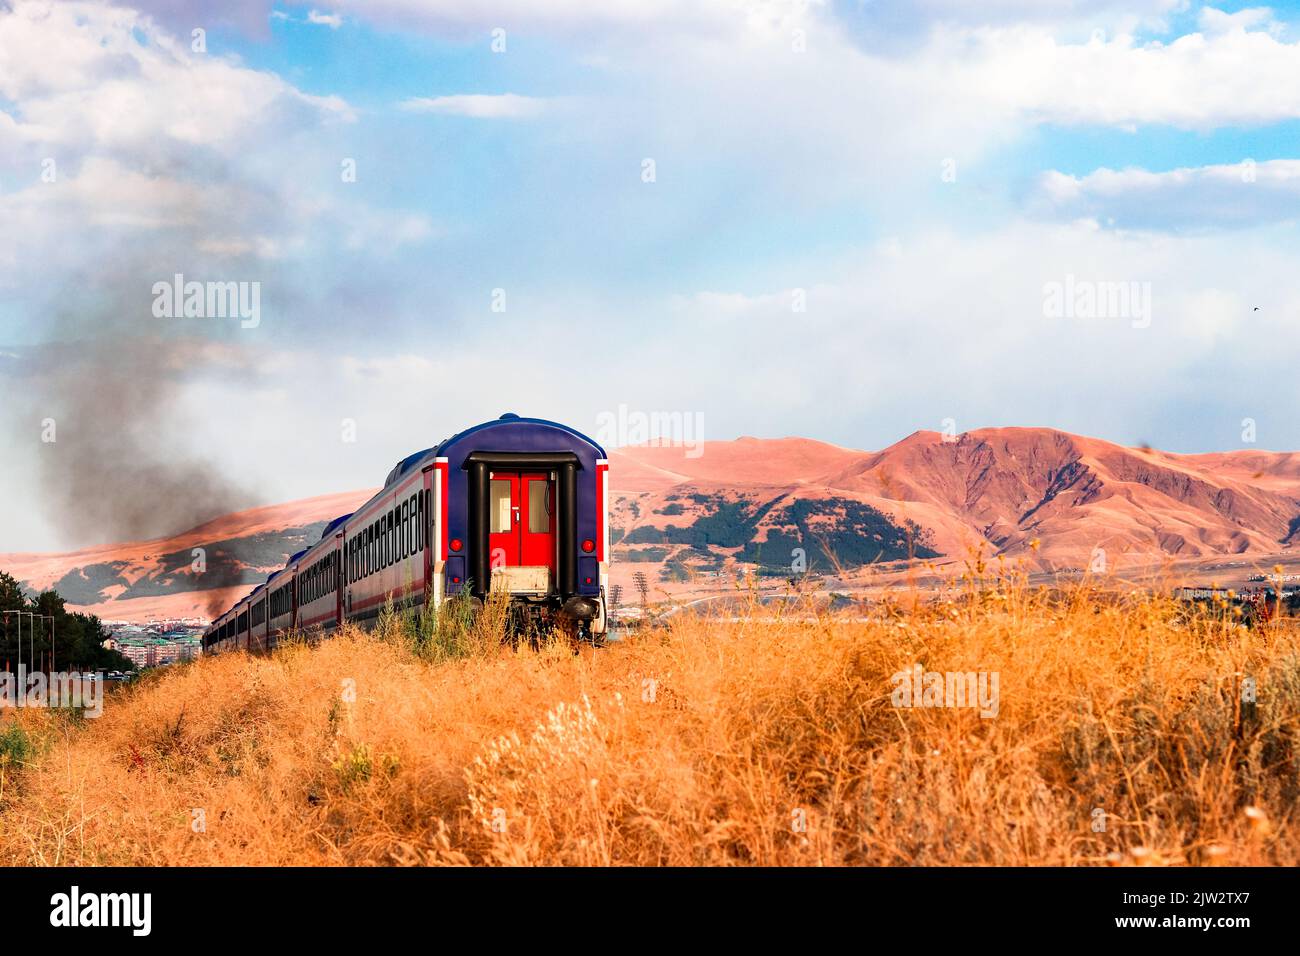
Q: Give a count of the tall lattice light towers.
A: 2